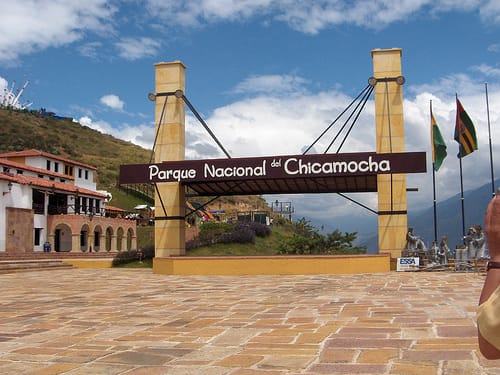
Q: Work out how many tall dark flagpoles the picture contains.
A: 3